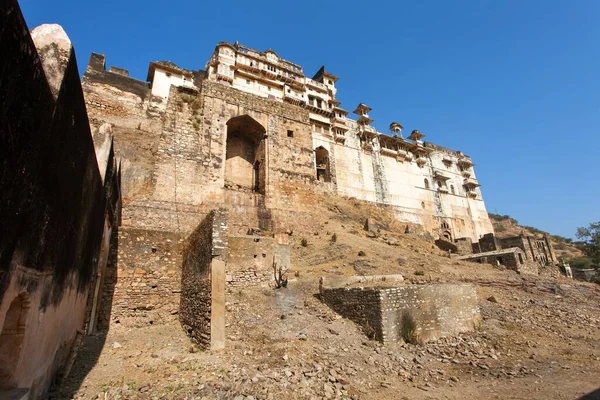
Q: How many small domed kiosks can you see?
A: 3